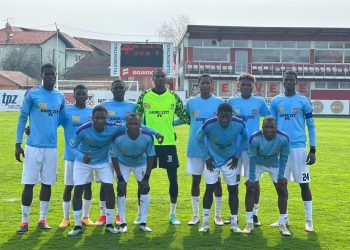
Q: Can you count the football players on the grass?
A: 11